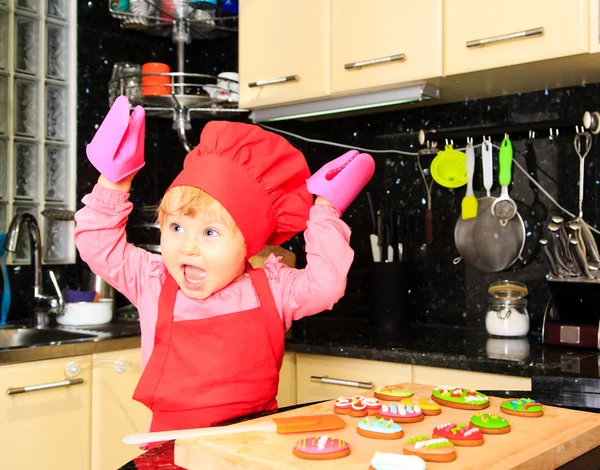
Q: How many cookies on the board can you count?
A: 12